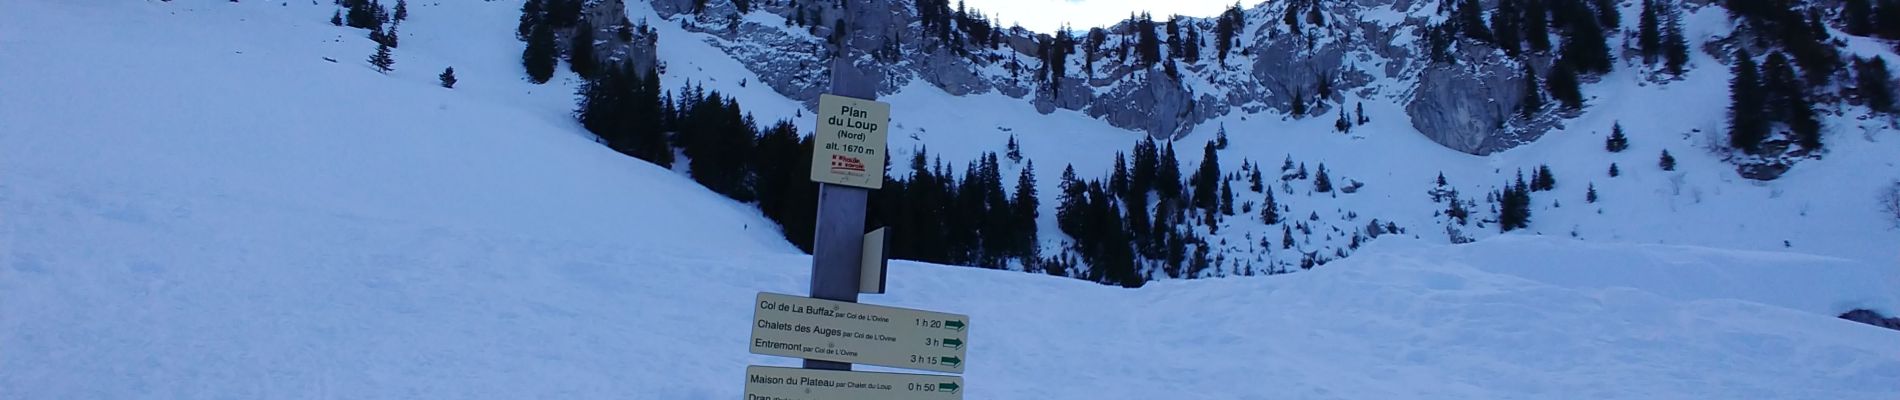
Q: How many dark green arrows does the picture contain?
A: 4